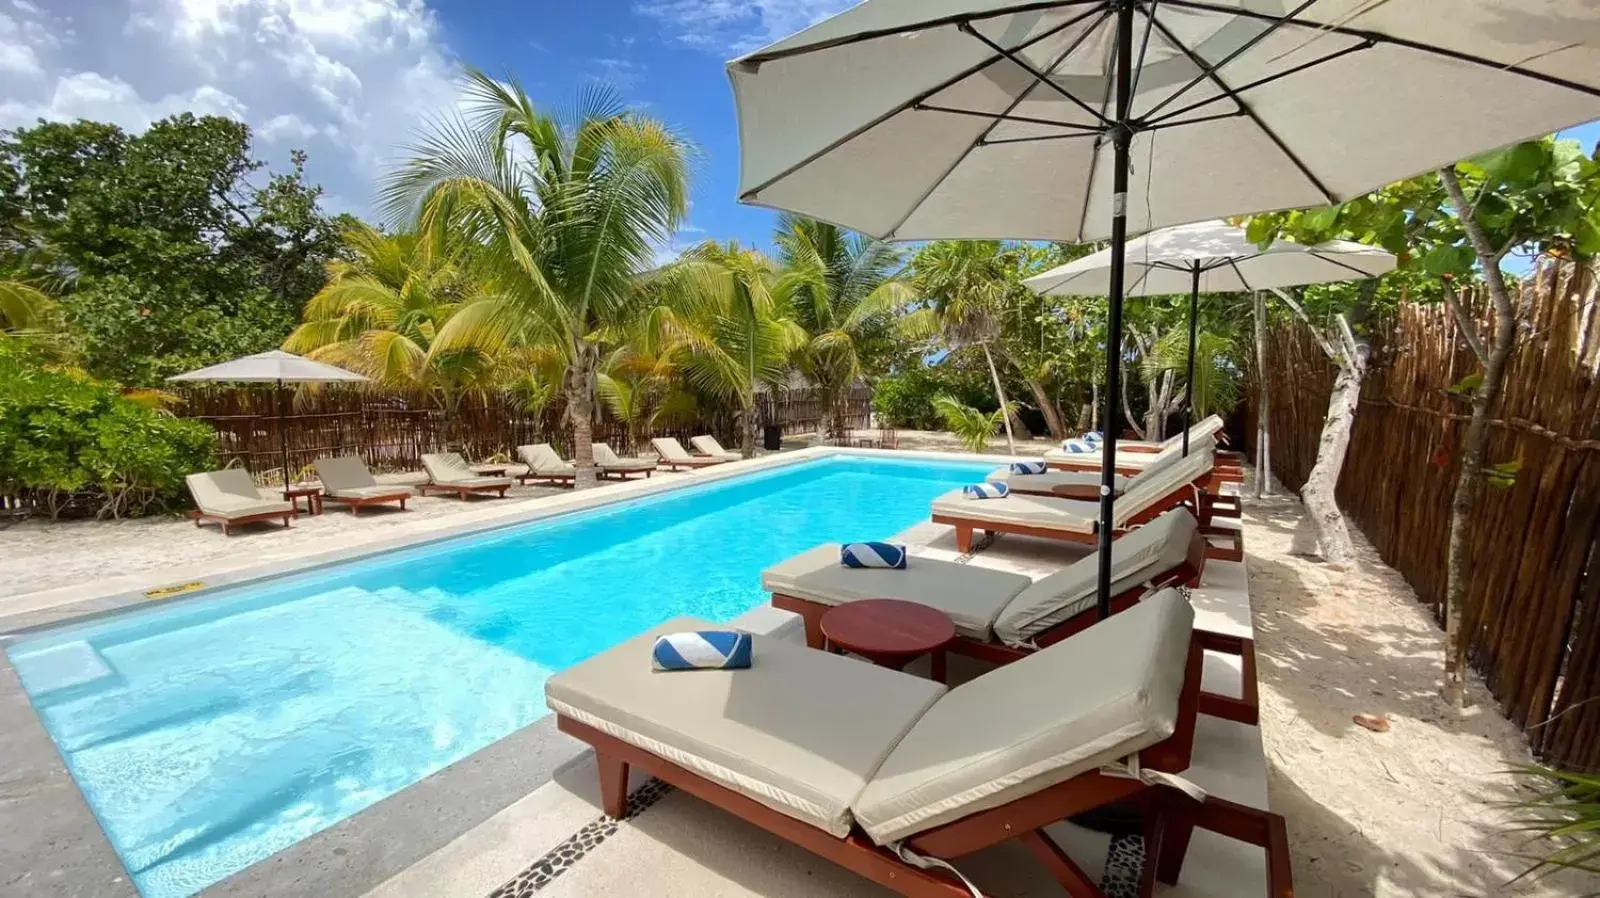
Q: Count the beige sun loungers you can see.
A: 13